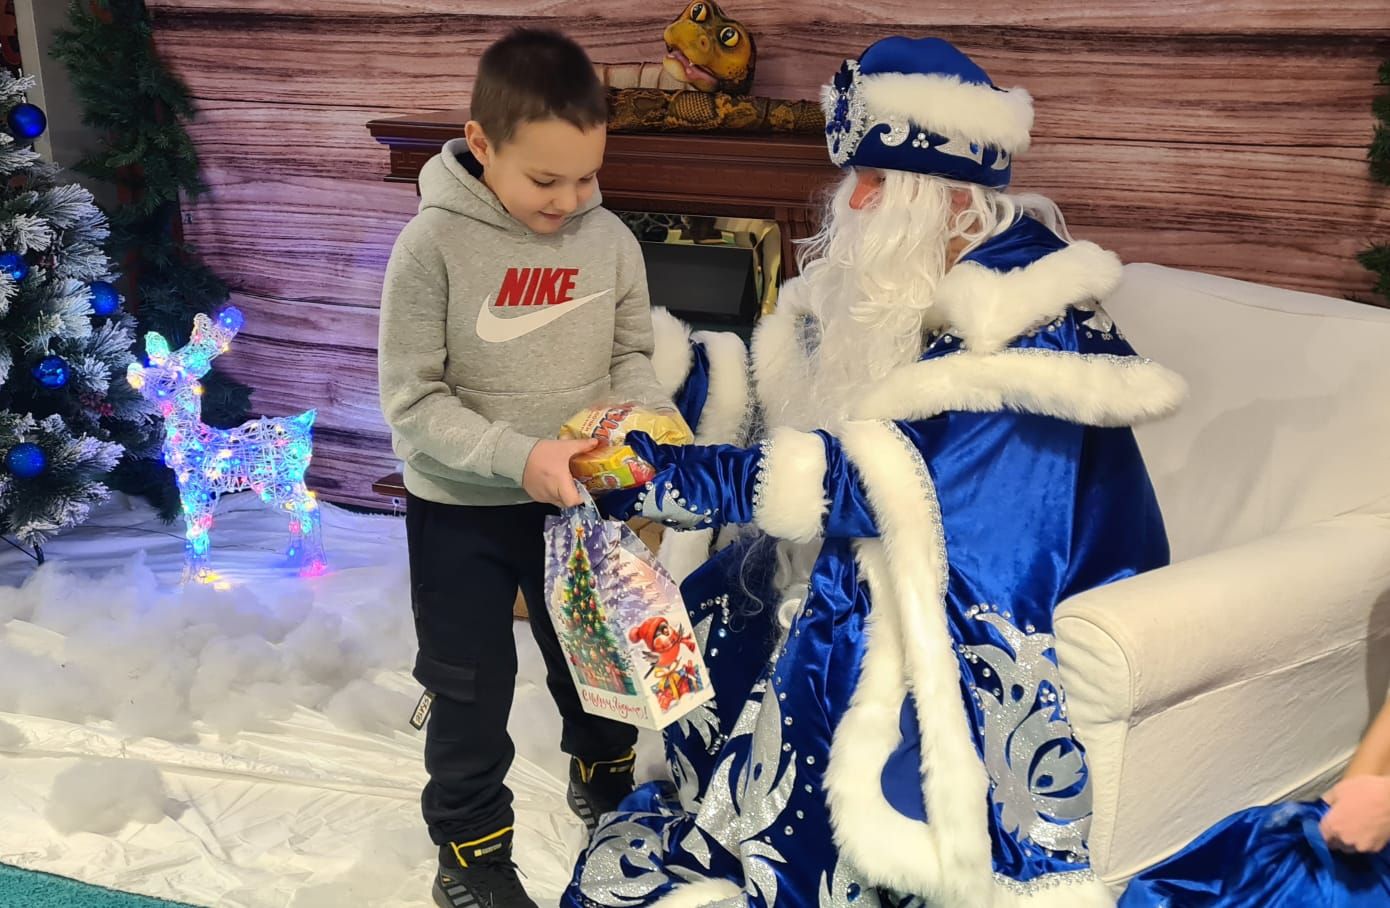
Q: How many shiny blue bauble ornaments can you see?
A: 5